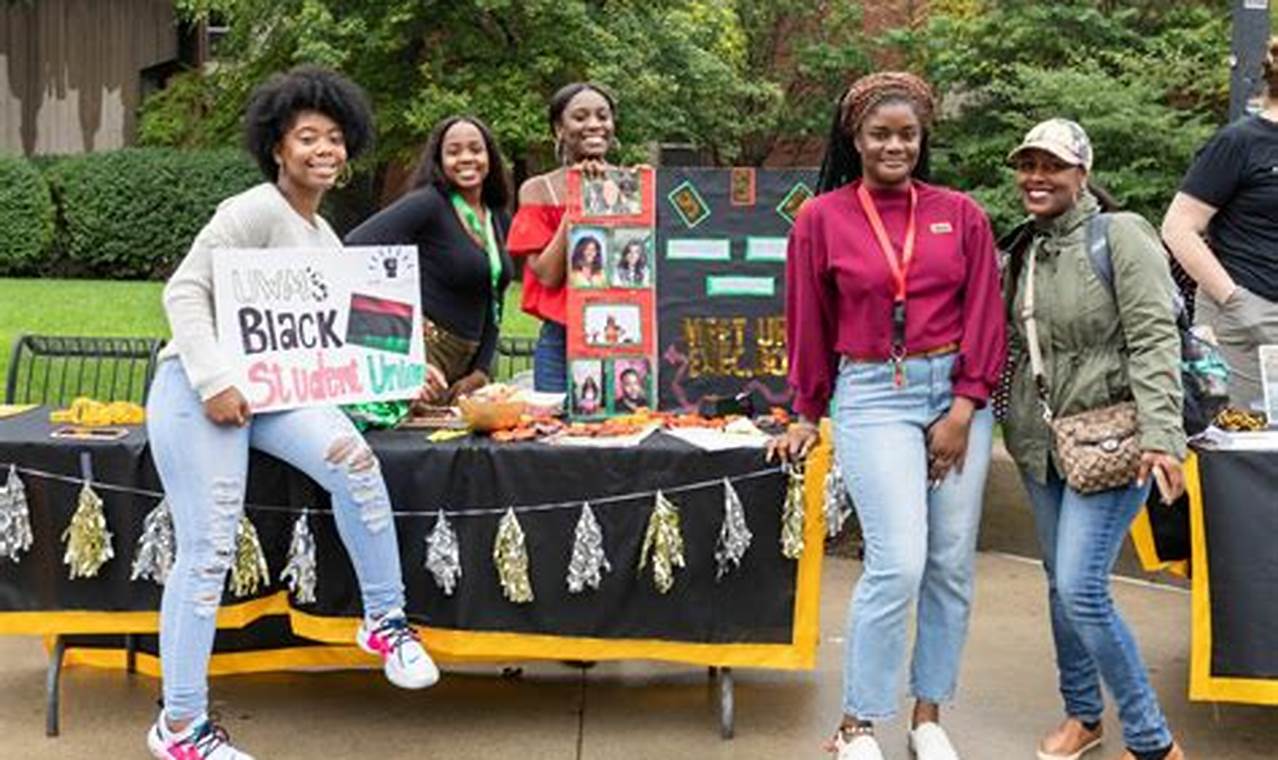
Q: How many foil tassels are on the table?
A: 12